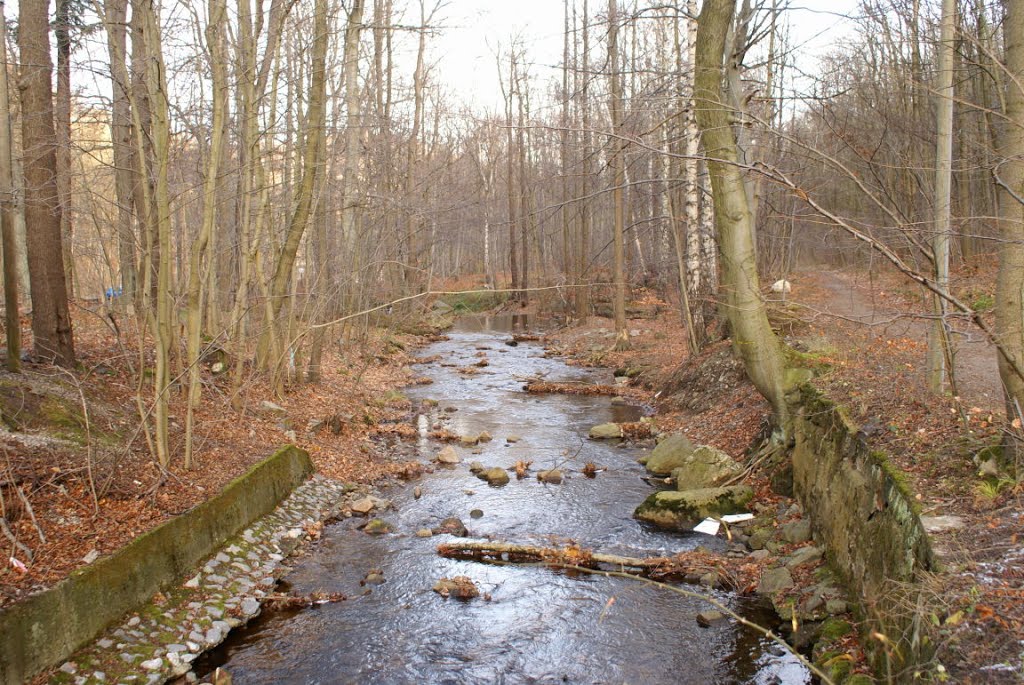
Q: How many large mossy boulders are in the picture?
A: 3